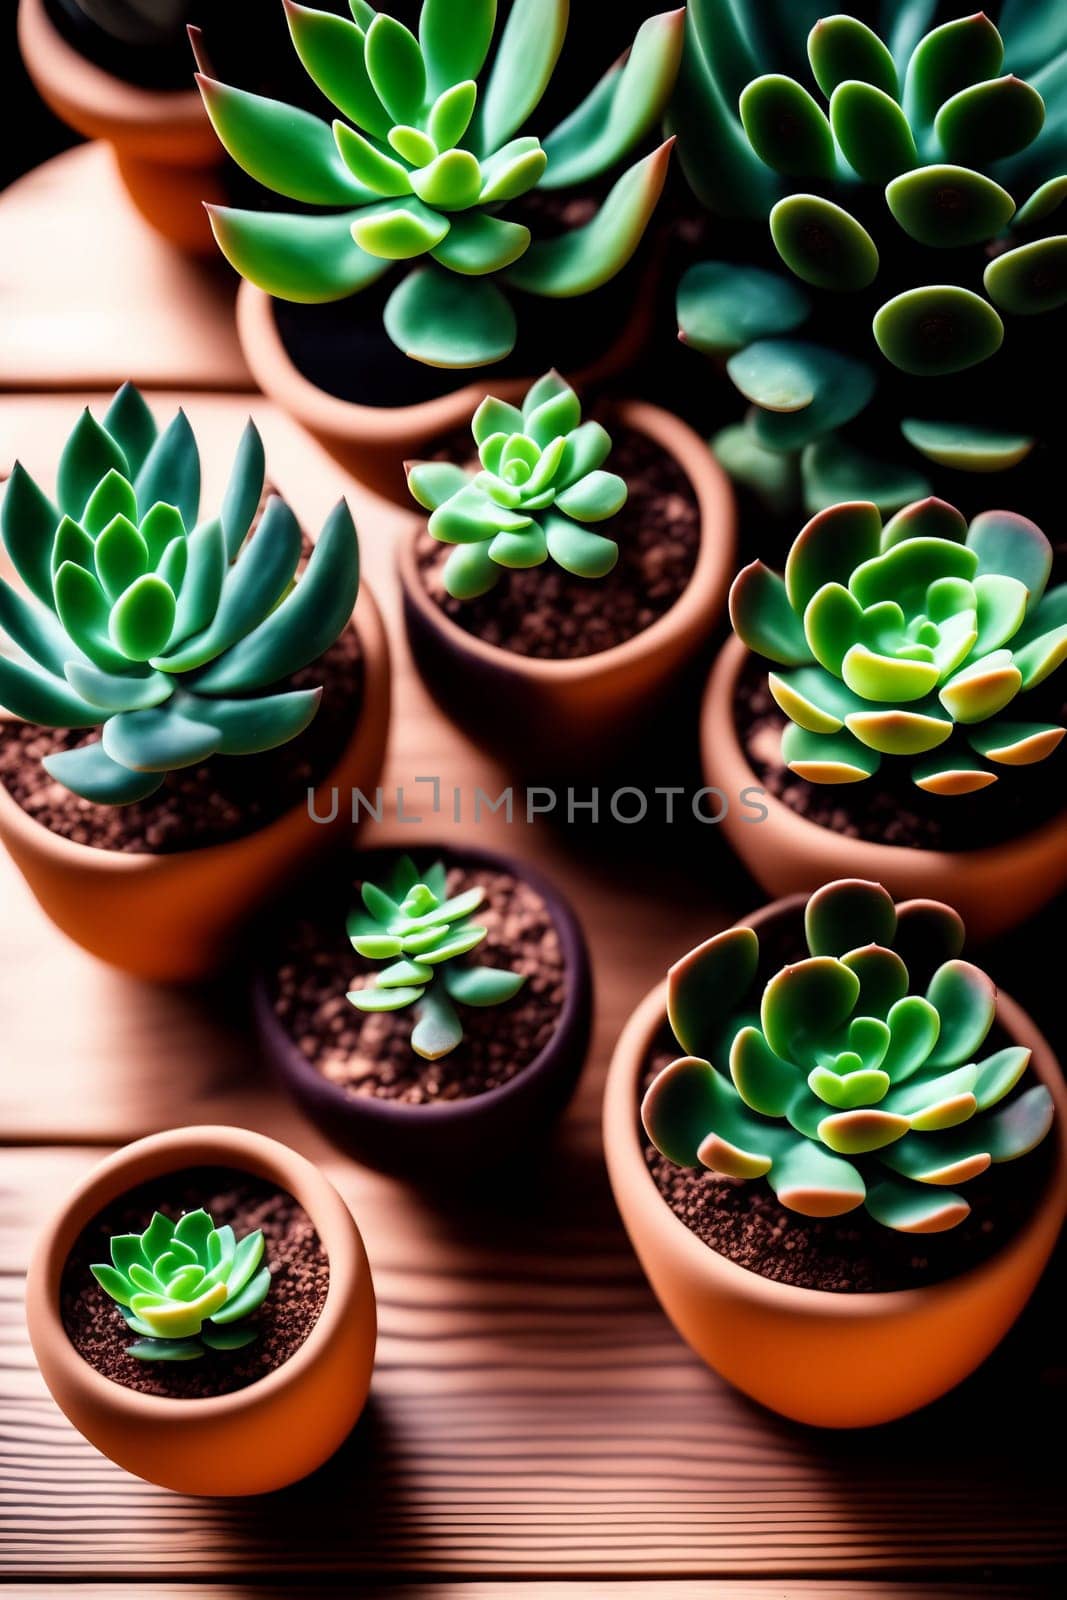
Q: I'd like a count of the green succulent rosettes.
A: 8